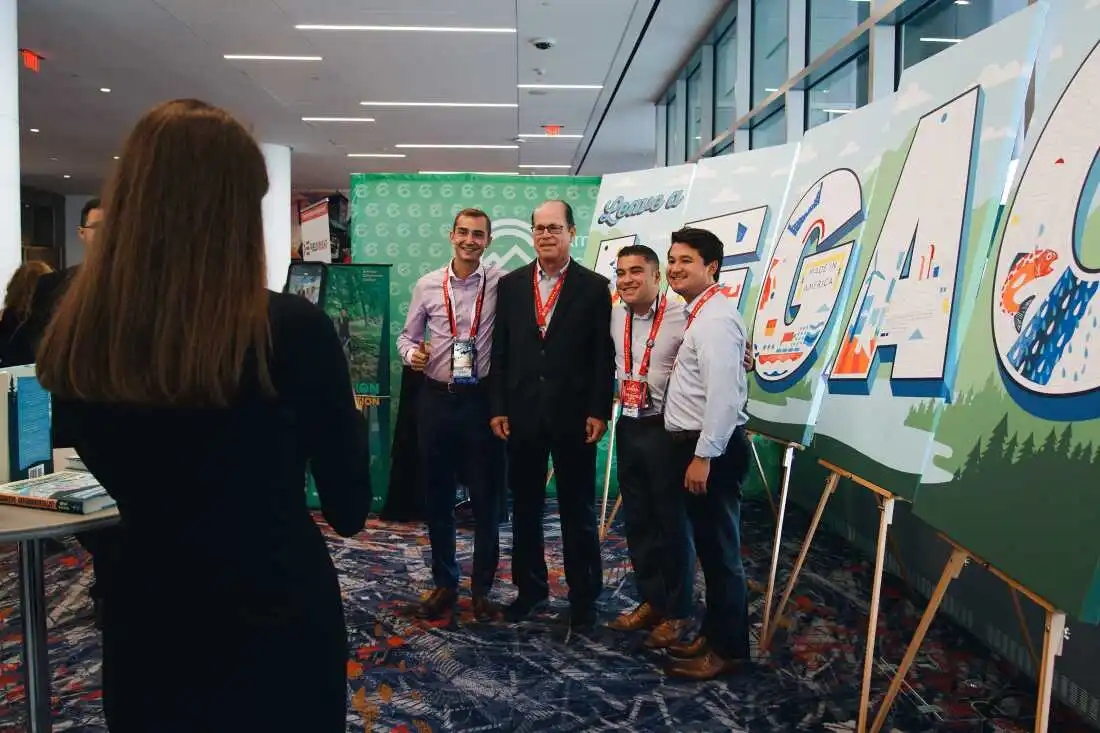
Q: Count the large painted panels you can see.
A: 5